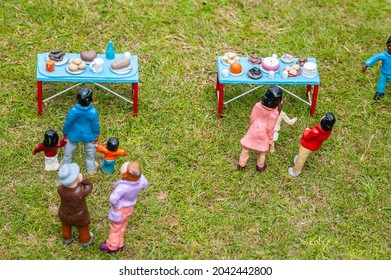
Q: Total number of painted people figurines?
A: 9